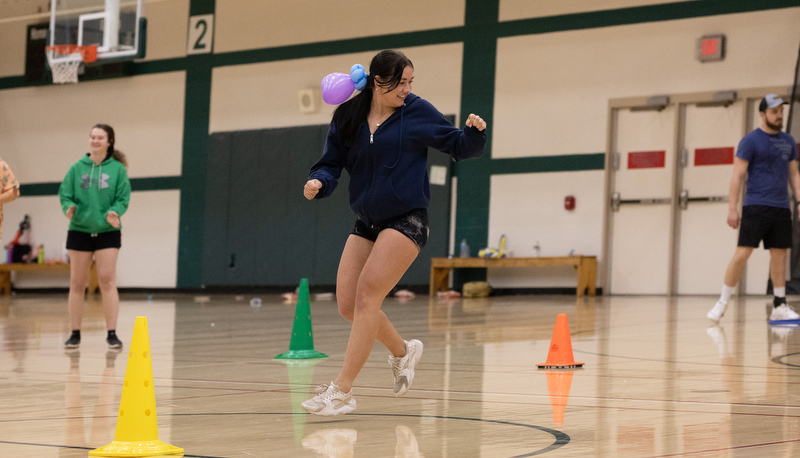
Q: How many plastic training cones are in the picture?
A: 3